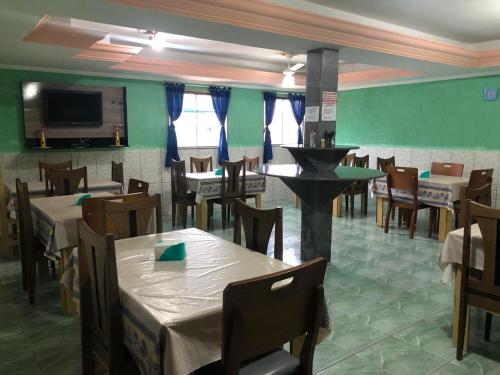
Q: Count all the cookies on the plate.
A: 0